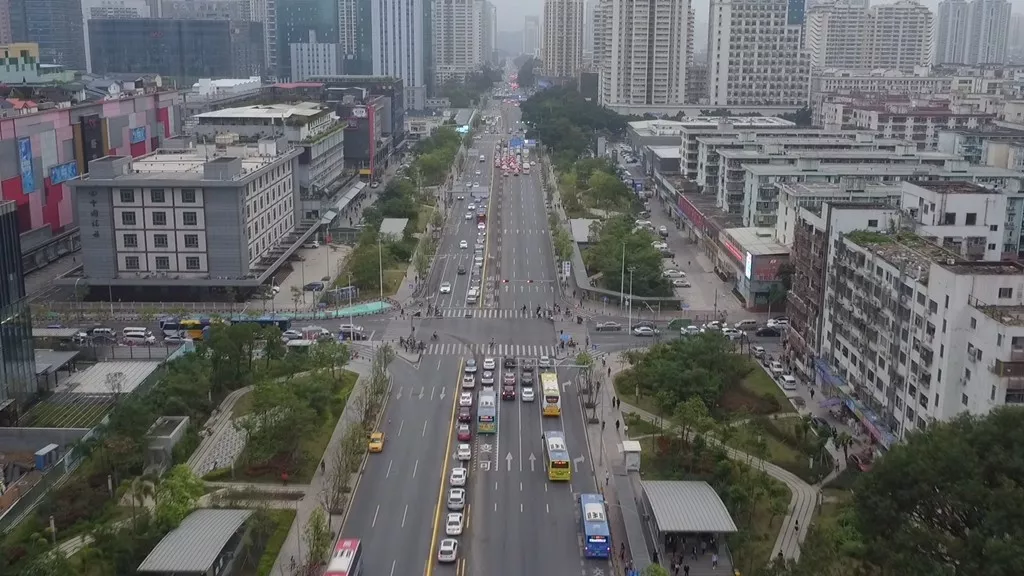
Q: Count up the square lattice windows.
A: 12